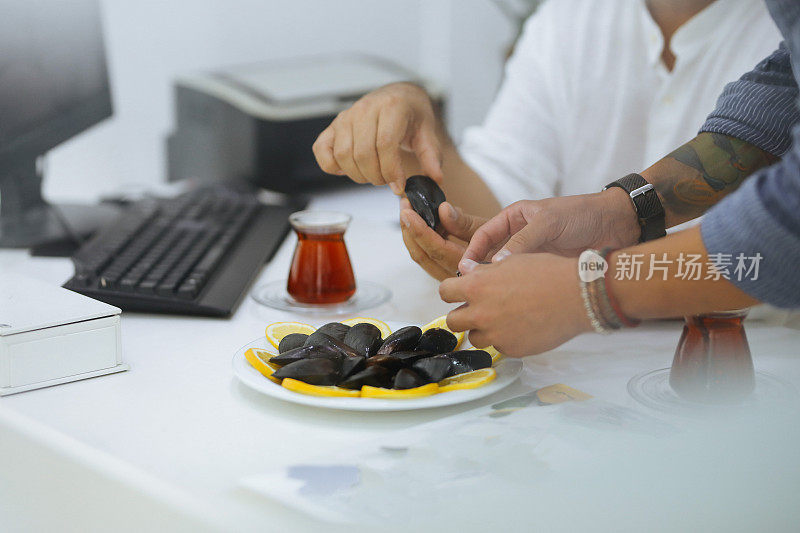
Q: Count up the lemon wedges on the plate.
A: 8